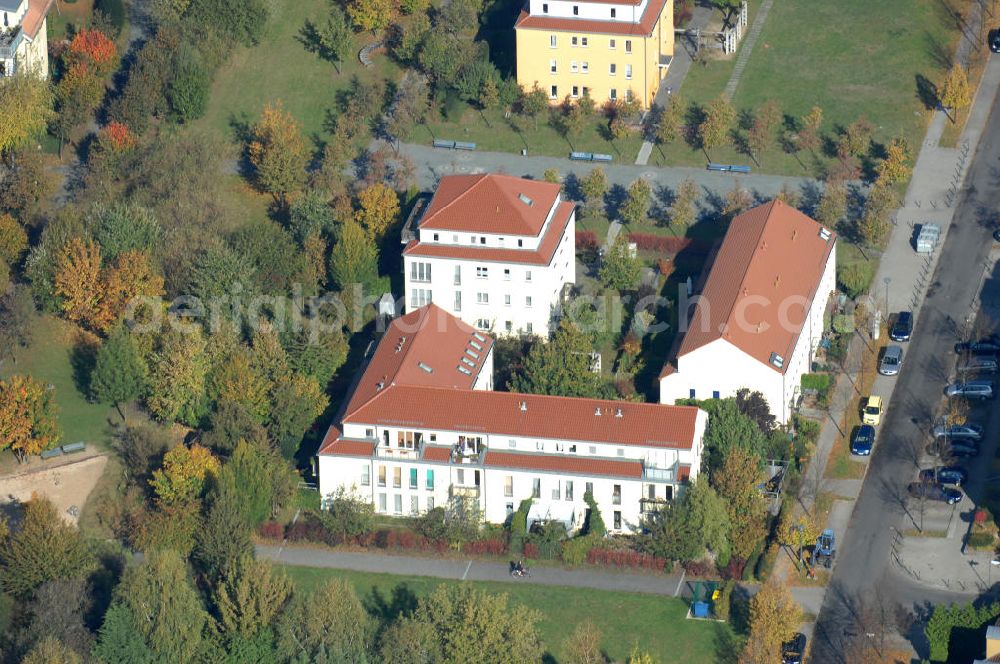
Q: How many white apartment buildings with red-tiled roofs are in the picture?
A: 3